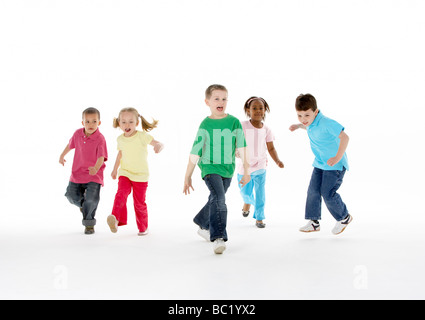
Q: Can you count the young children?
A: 5